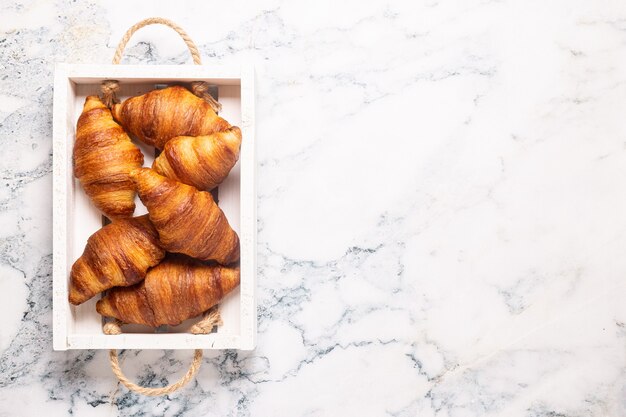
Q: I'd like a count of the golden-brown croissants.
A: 6